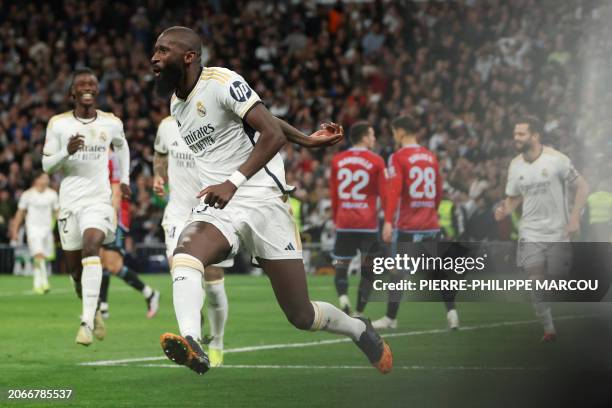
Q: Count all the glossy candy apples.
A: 0